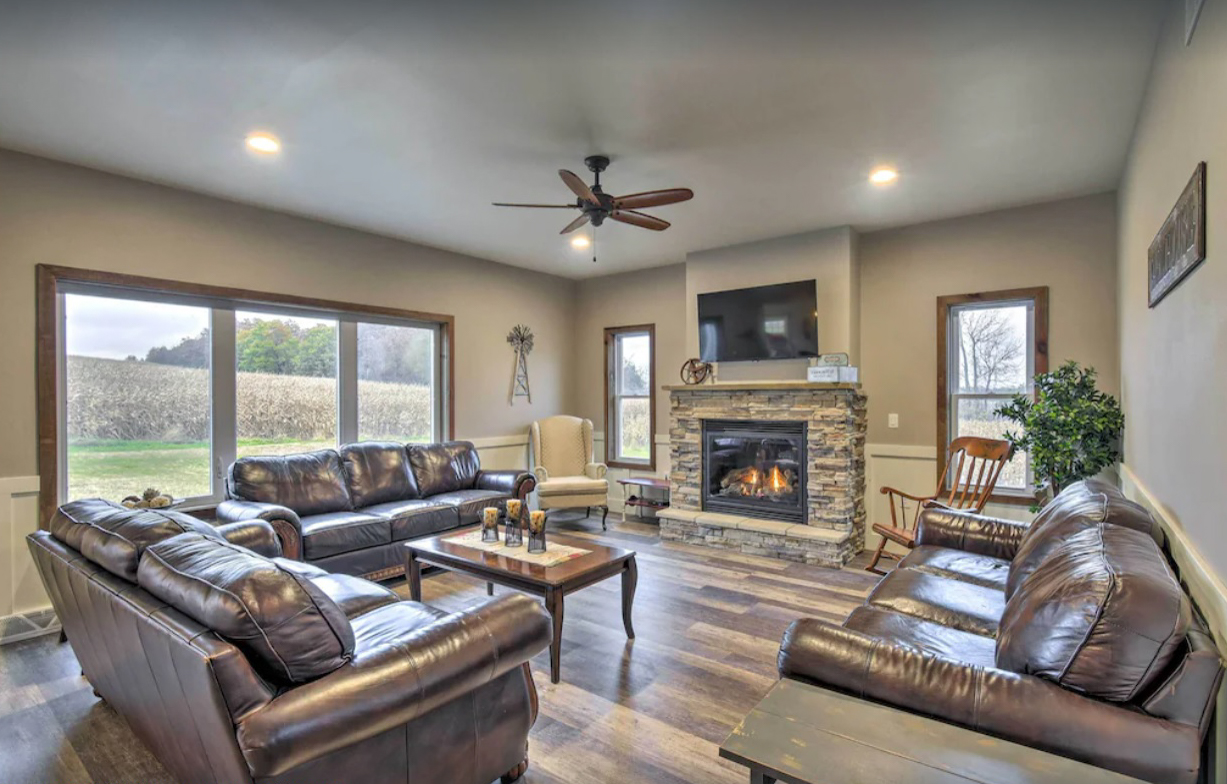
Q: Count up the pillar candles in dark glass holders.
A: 3